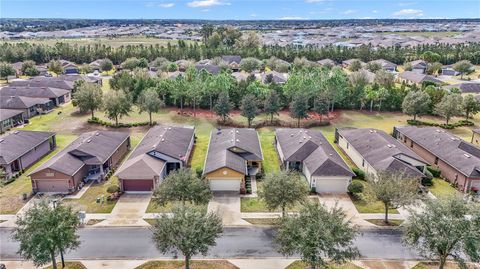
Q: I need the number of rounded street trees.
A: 7